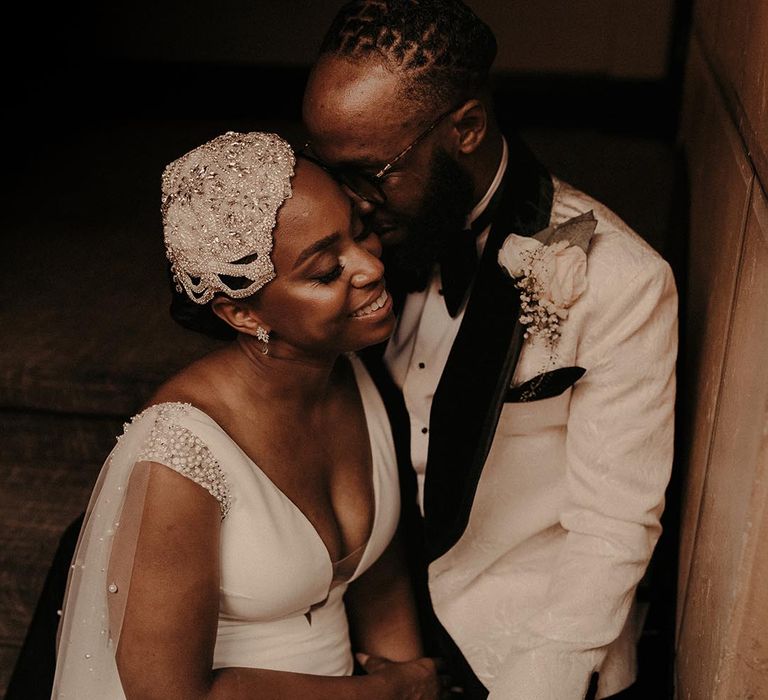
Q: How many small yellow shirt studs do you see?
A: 0